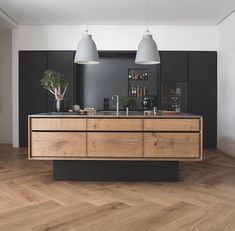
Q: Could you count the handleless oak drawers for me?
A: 6